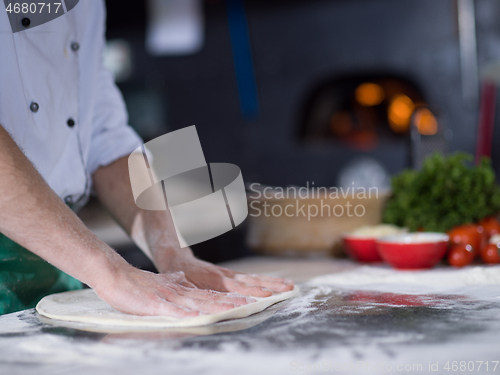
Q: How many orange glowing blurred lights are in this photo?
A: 3